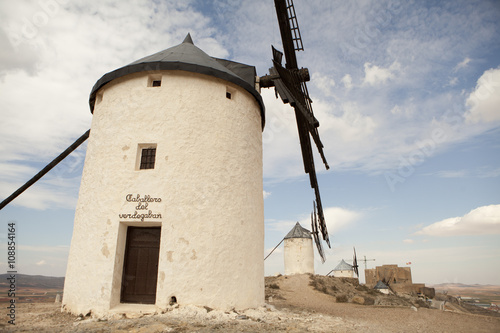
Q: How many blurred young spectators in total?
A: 0